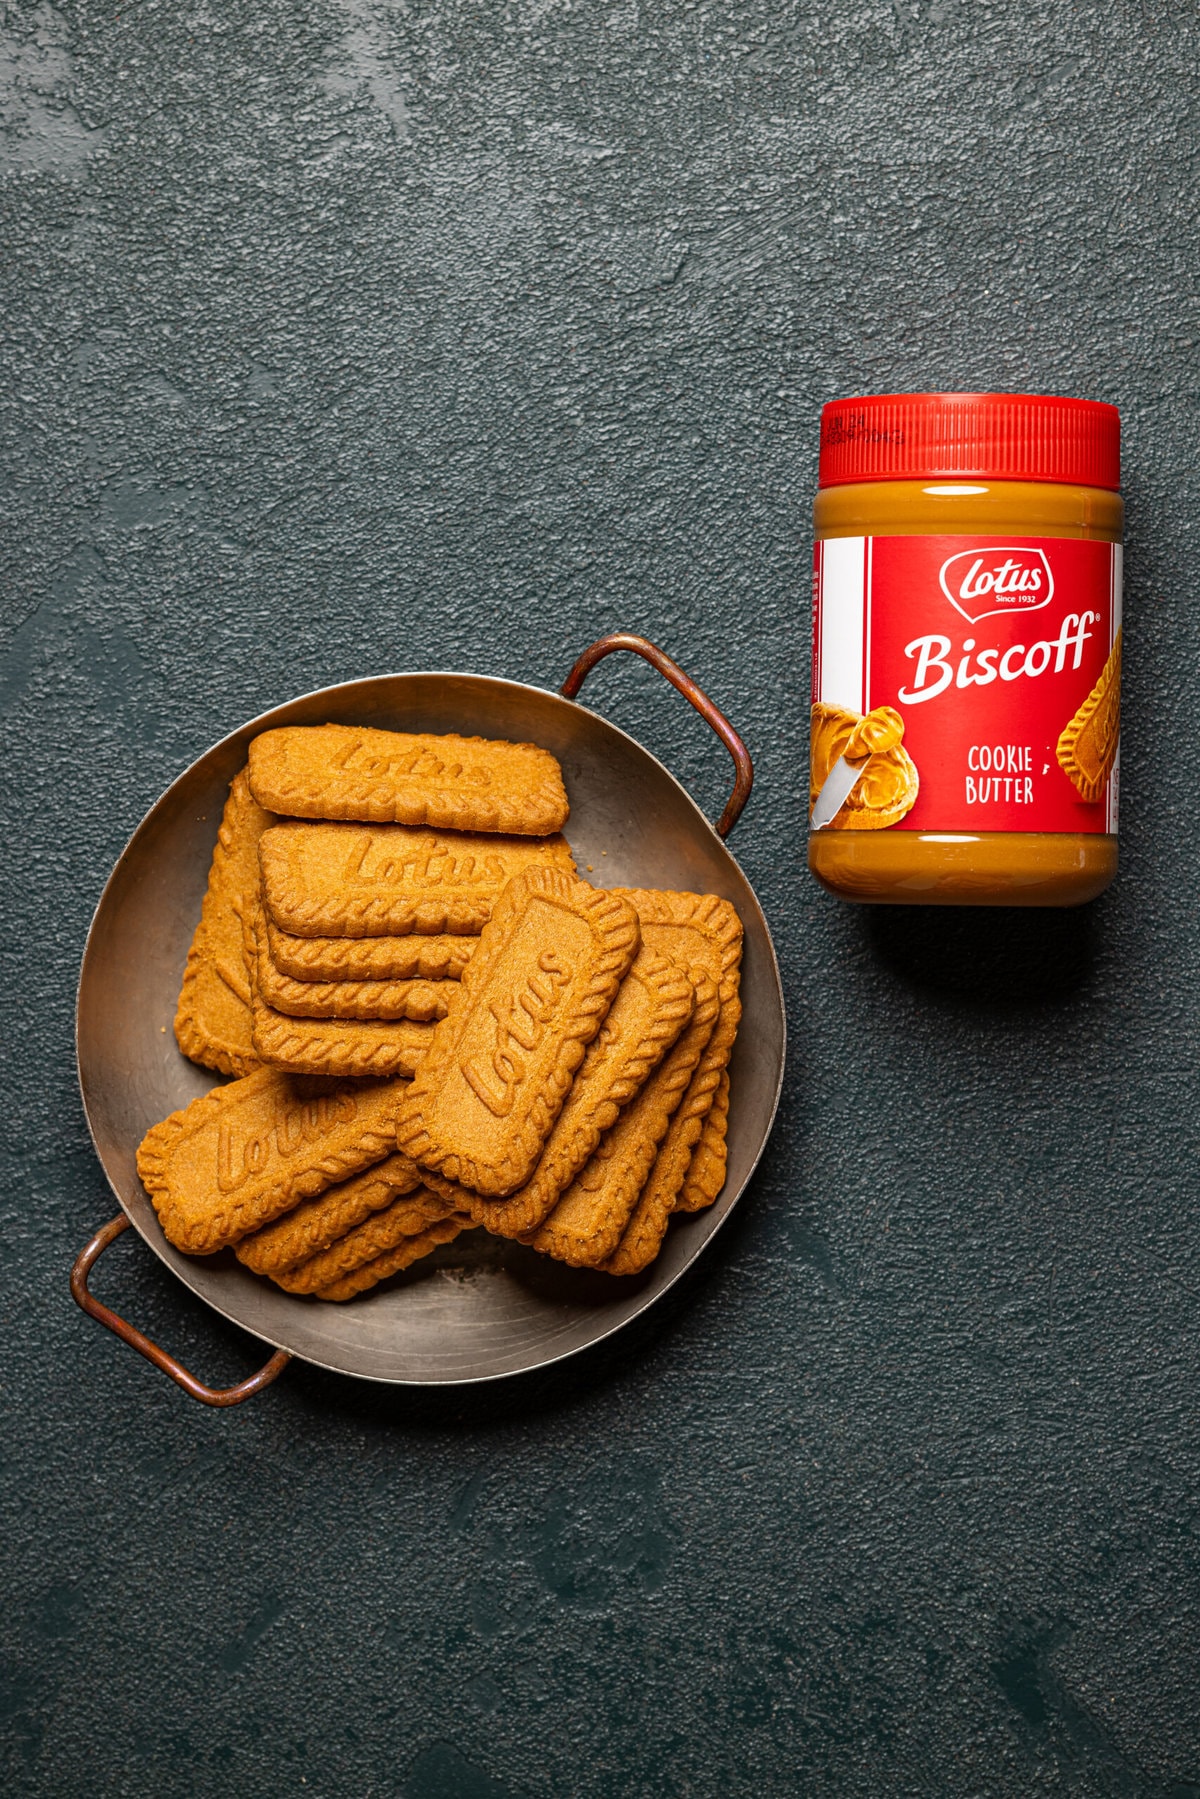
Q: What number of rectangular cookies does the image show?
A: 15